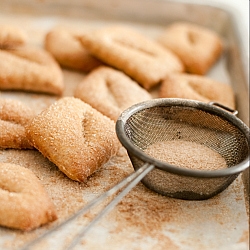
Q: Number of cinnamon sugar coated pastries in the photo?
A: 10